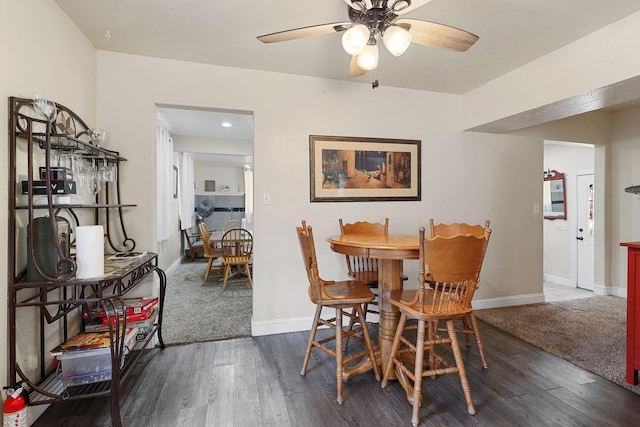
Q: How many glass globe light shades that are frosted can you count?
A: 3